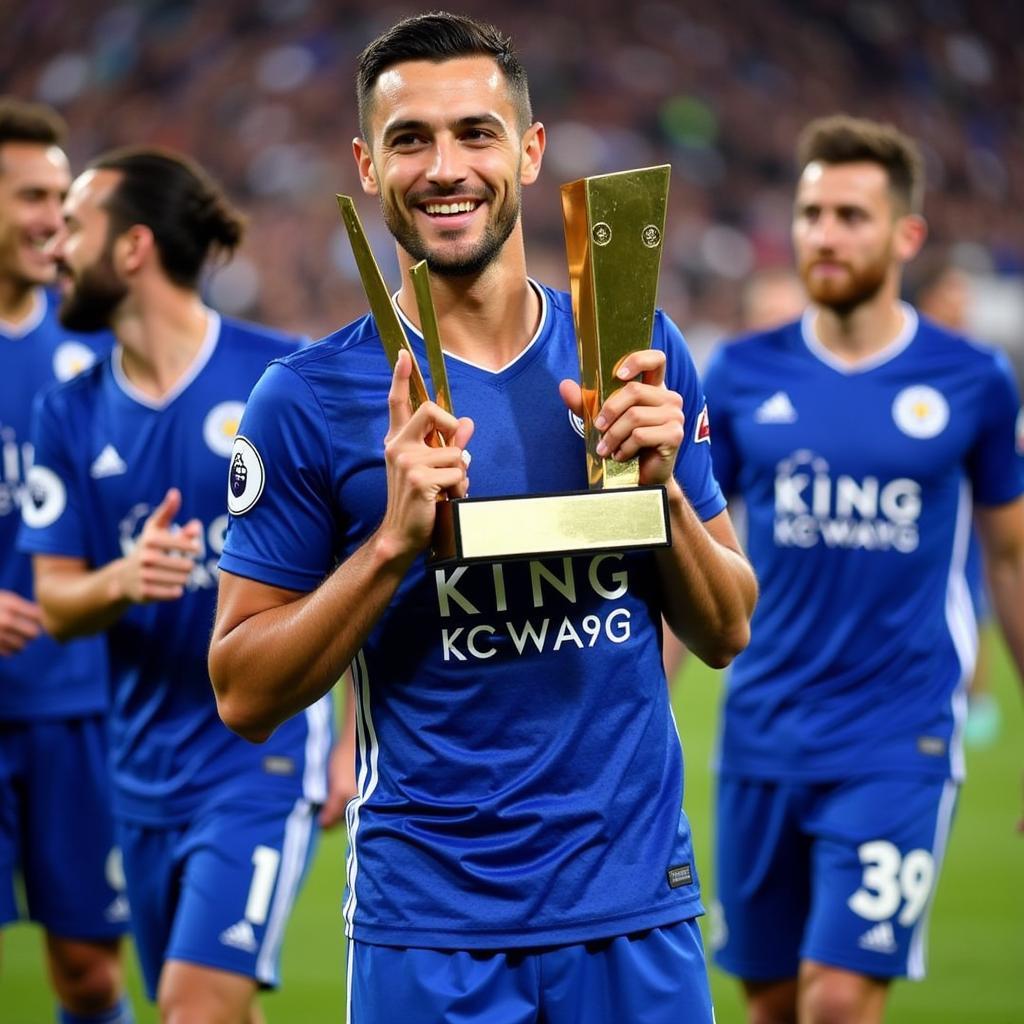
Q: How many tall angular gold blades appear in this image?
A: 3